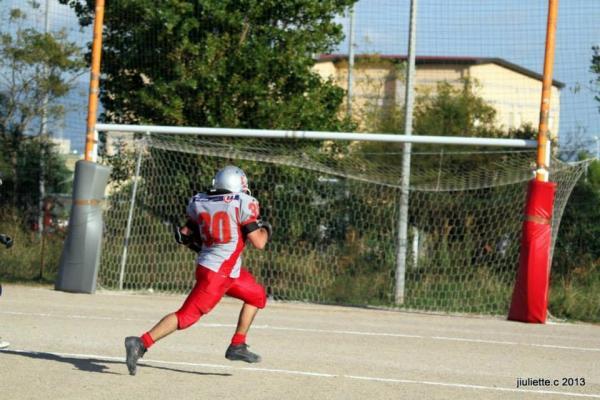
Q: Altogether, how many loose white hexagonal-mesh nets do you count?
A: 1